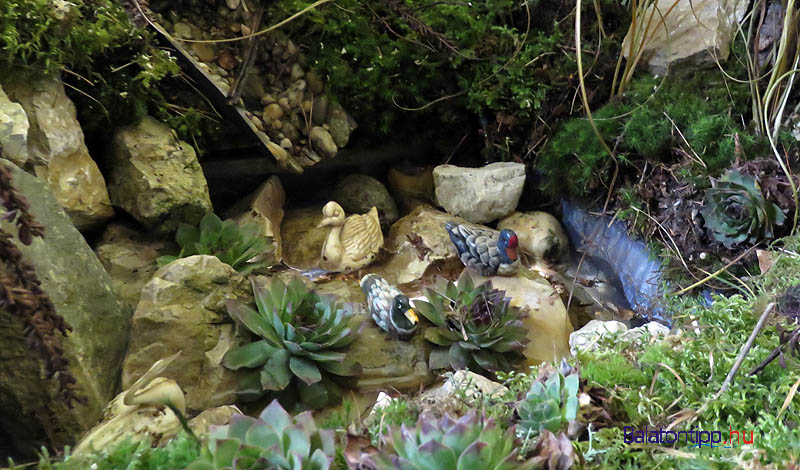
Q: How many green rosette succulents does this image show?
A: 7